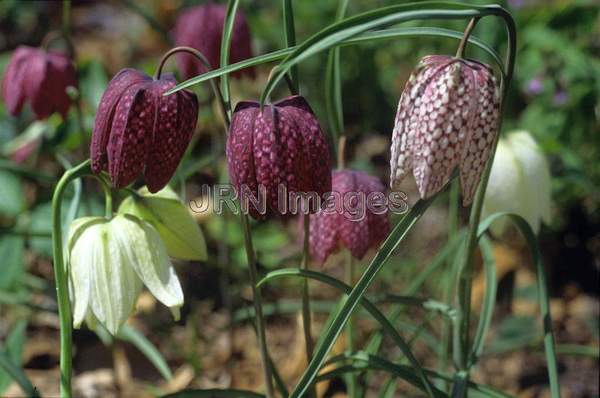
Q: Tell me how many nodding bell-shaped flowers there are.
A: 9